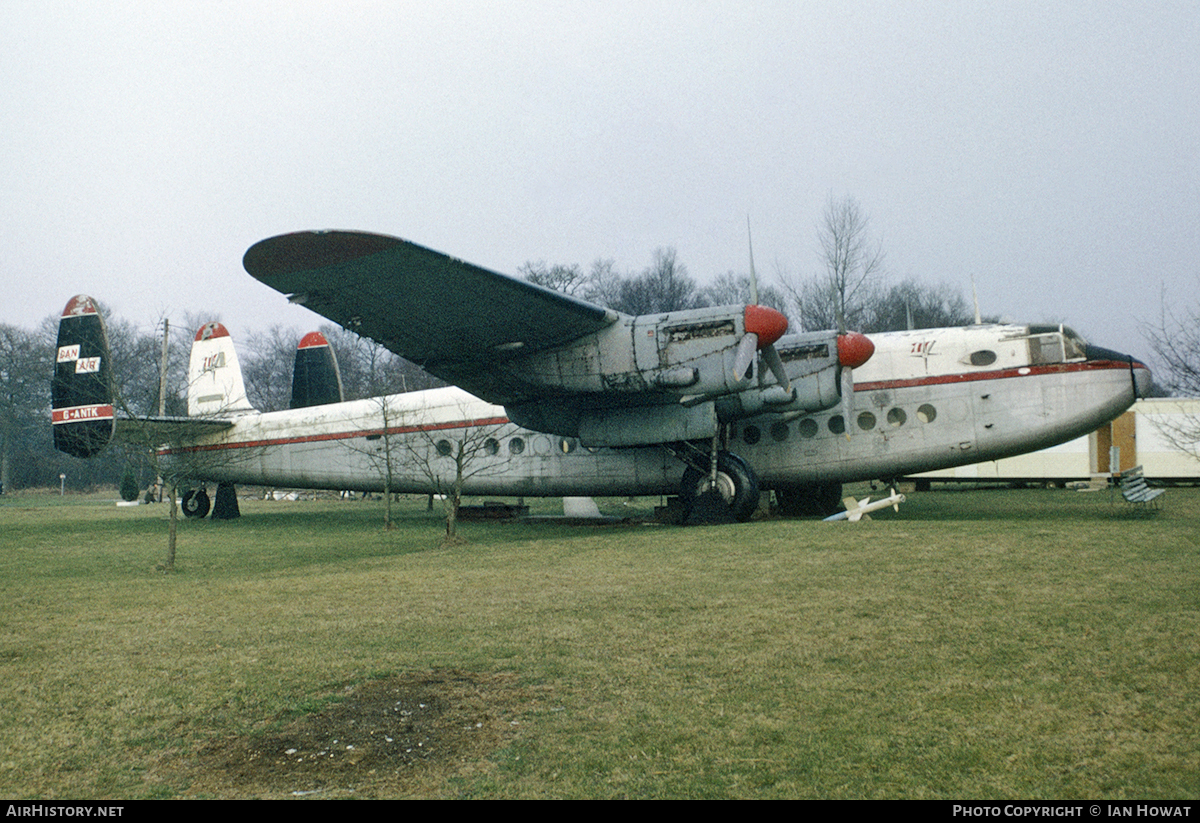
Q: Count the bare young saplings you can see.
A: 3